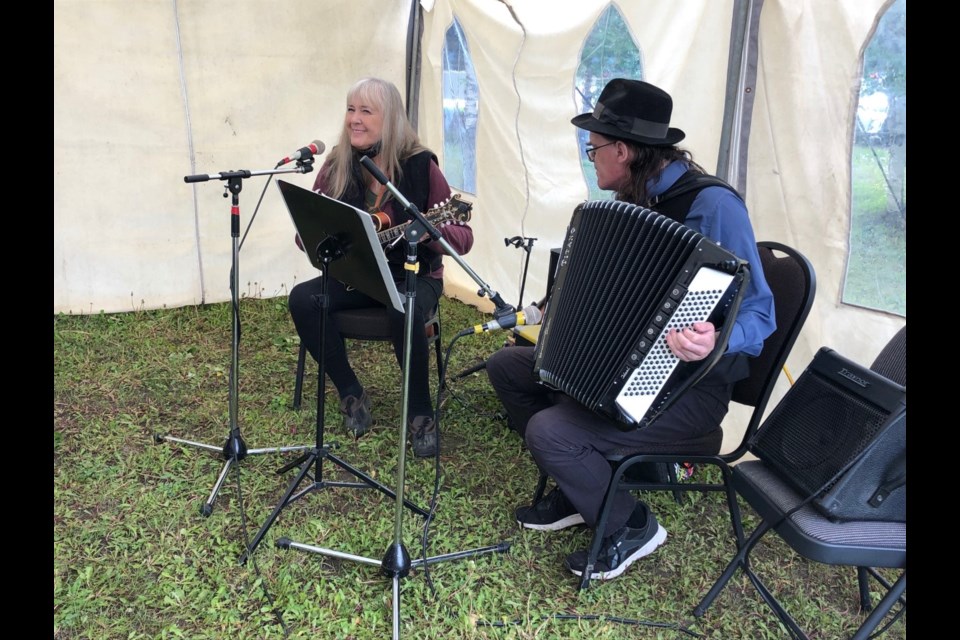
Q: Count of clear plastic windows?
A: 3